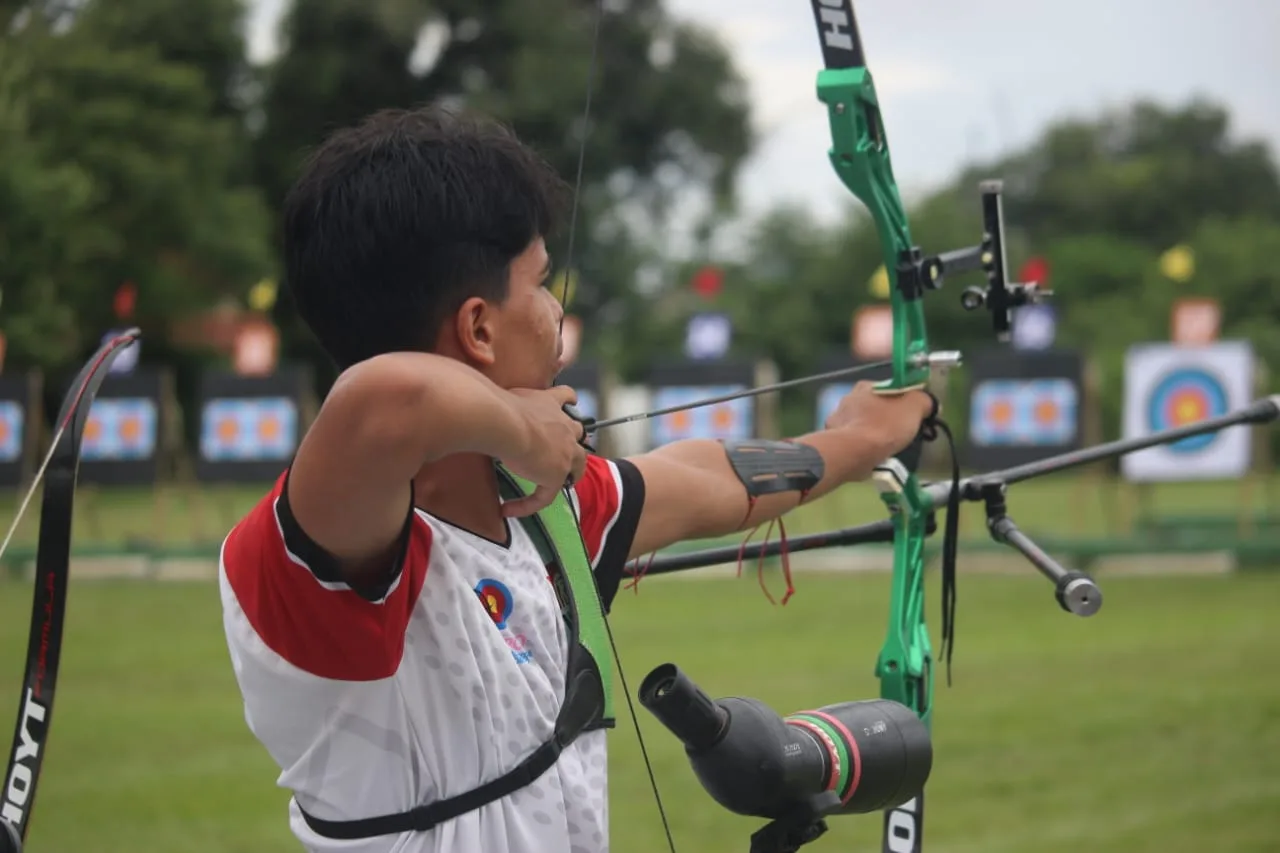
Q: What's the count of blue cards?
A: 3